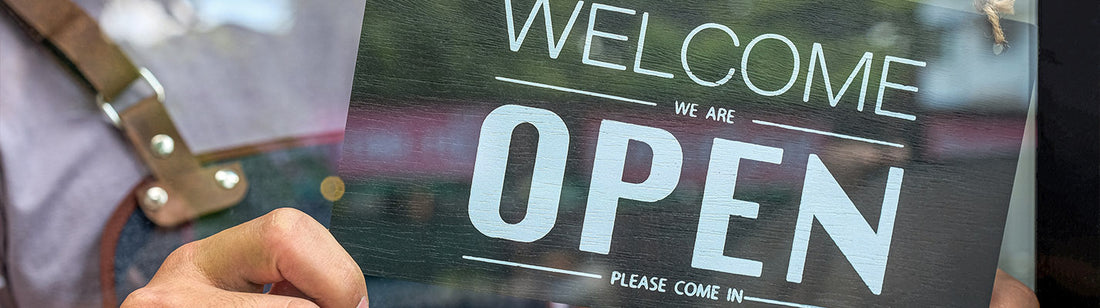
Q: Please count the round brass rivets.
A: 3